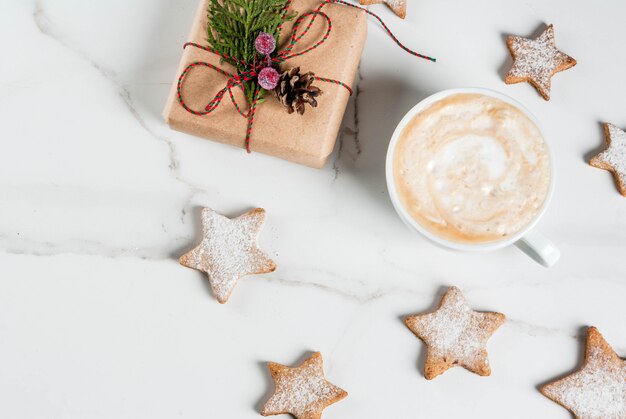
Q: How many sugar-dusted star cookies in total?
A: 7